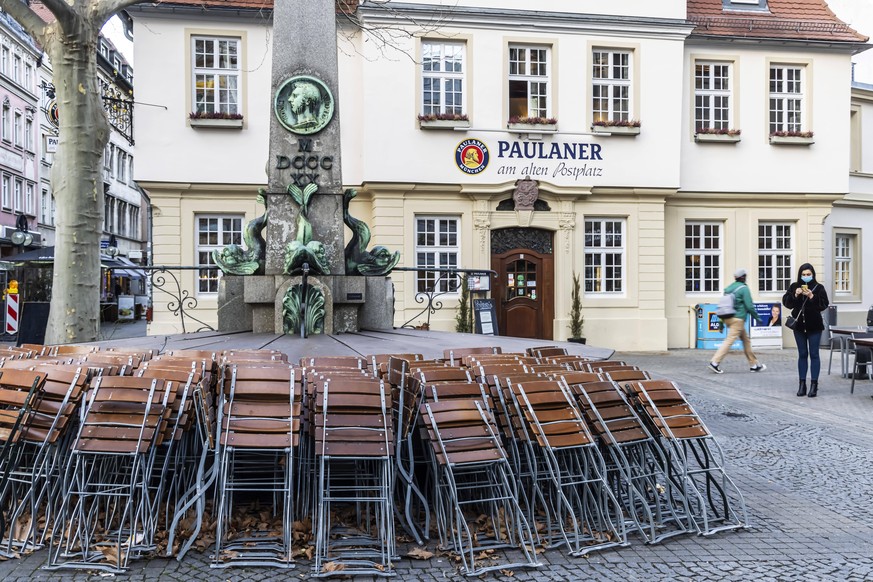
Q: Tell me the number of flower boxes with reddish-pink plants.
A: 6